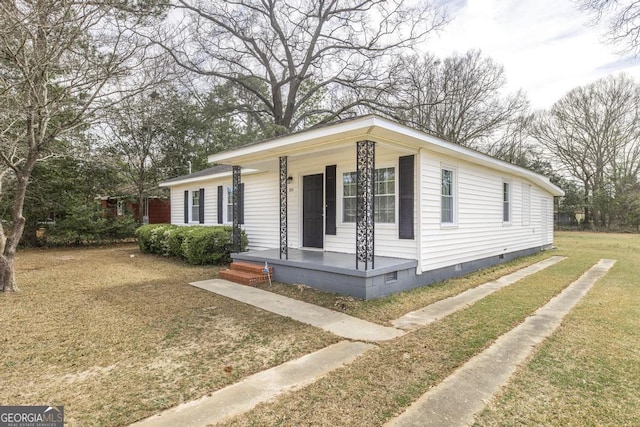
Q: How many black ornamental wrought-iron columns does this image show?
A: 3